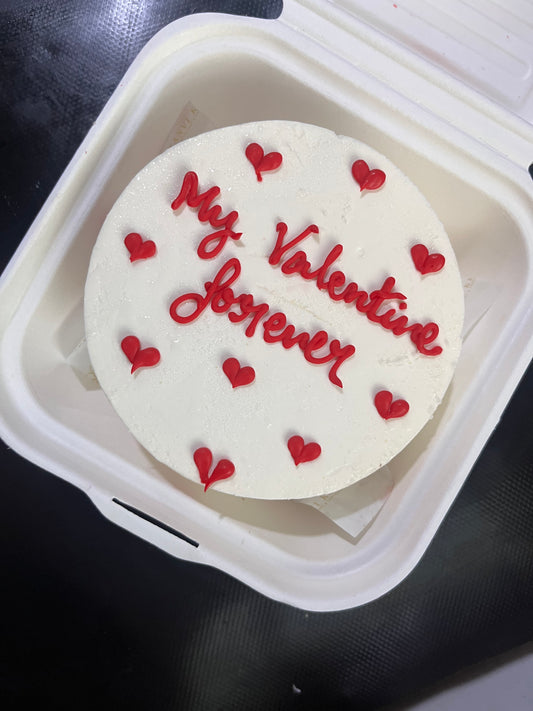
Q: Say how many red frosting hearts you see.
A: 9